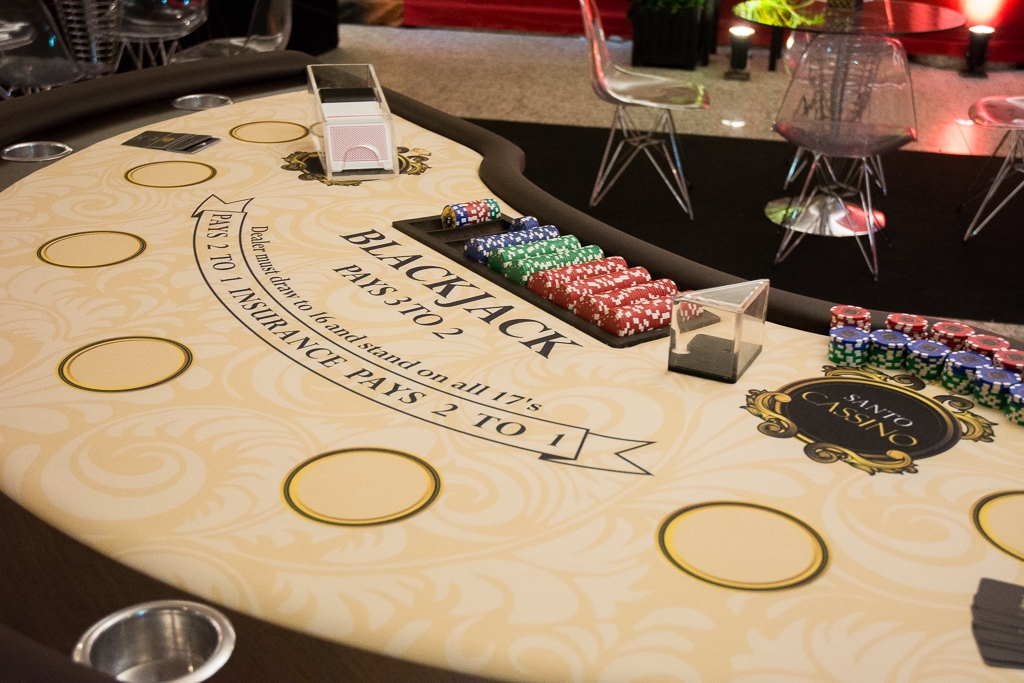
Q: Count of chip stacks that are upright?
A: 11